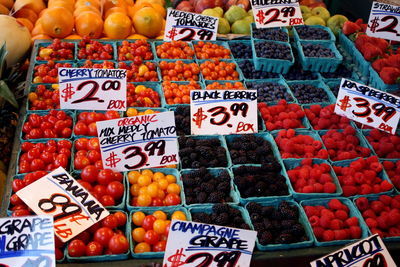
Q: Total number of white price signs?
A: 11